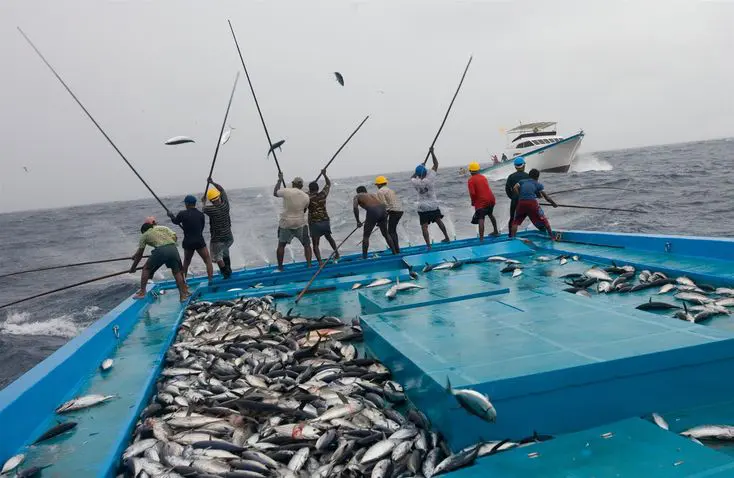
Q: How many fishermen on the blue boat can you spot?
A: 12